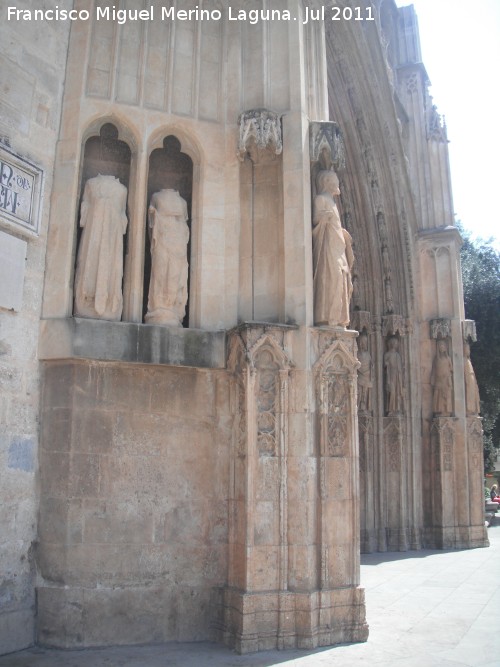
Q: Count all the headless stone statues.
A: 2